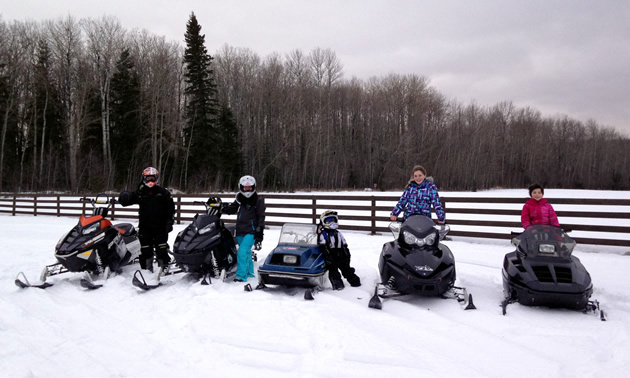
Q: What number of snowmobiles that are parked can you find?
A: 5